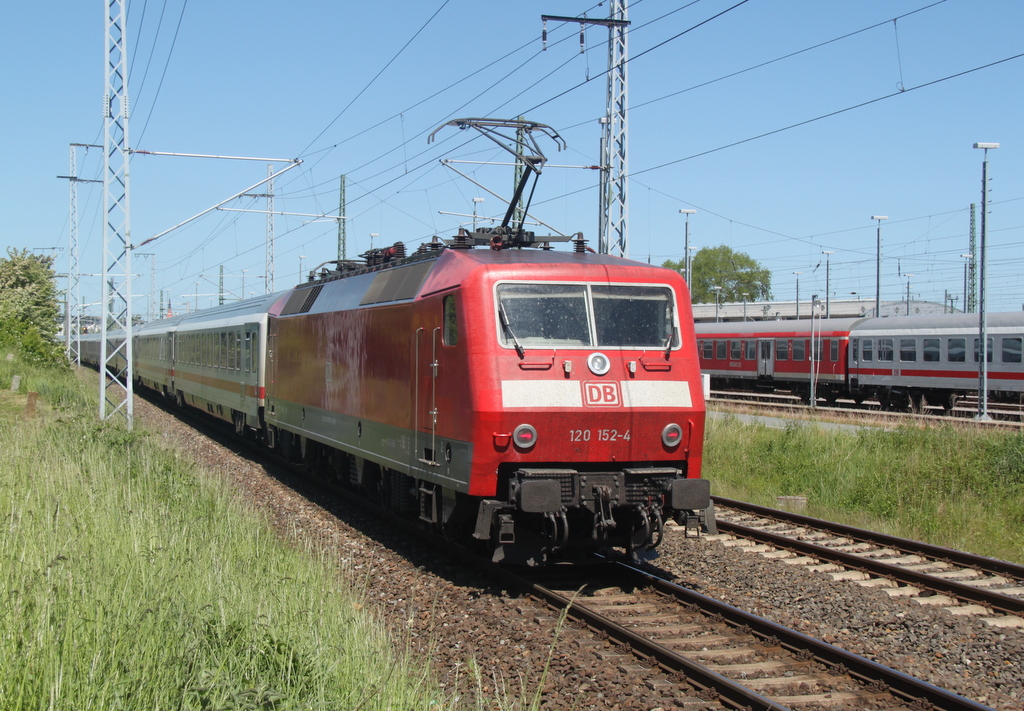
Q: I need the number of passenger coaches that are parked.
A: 2